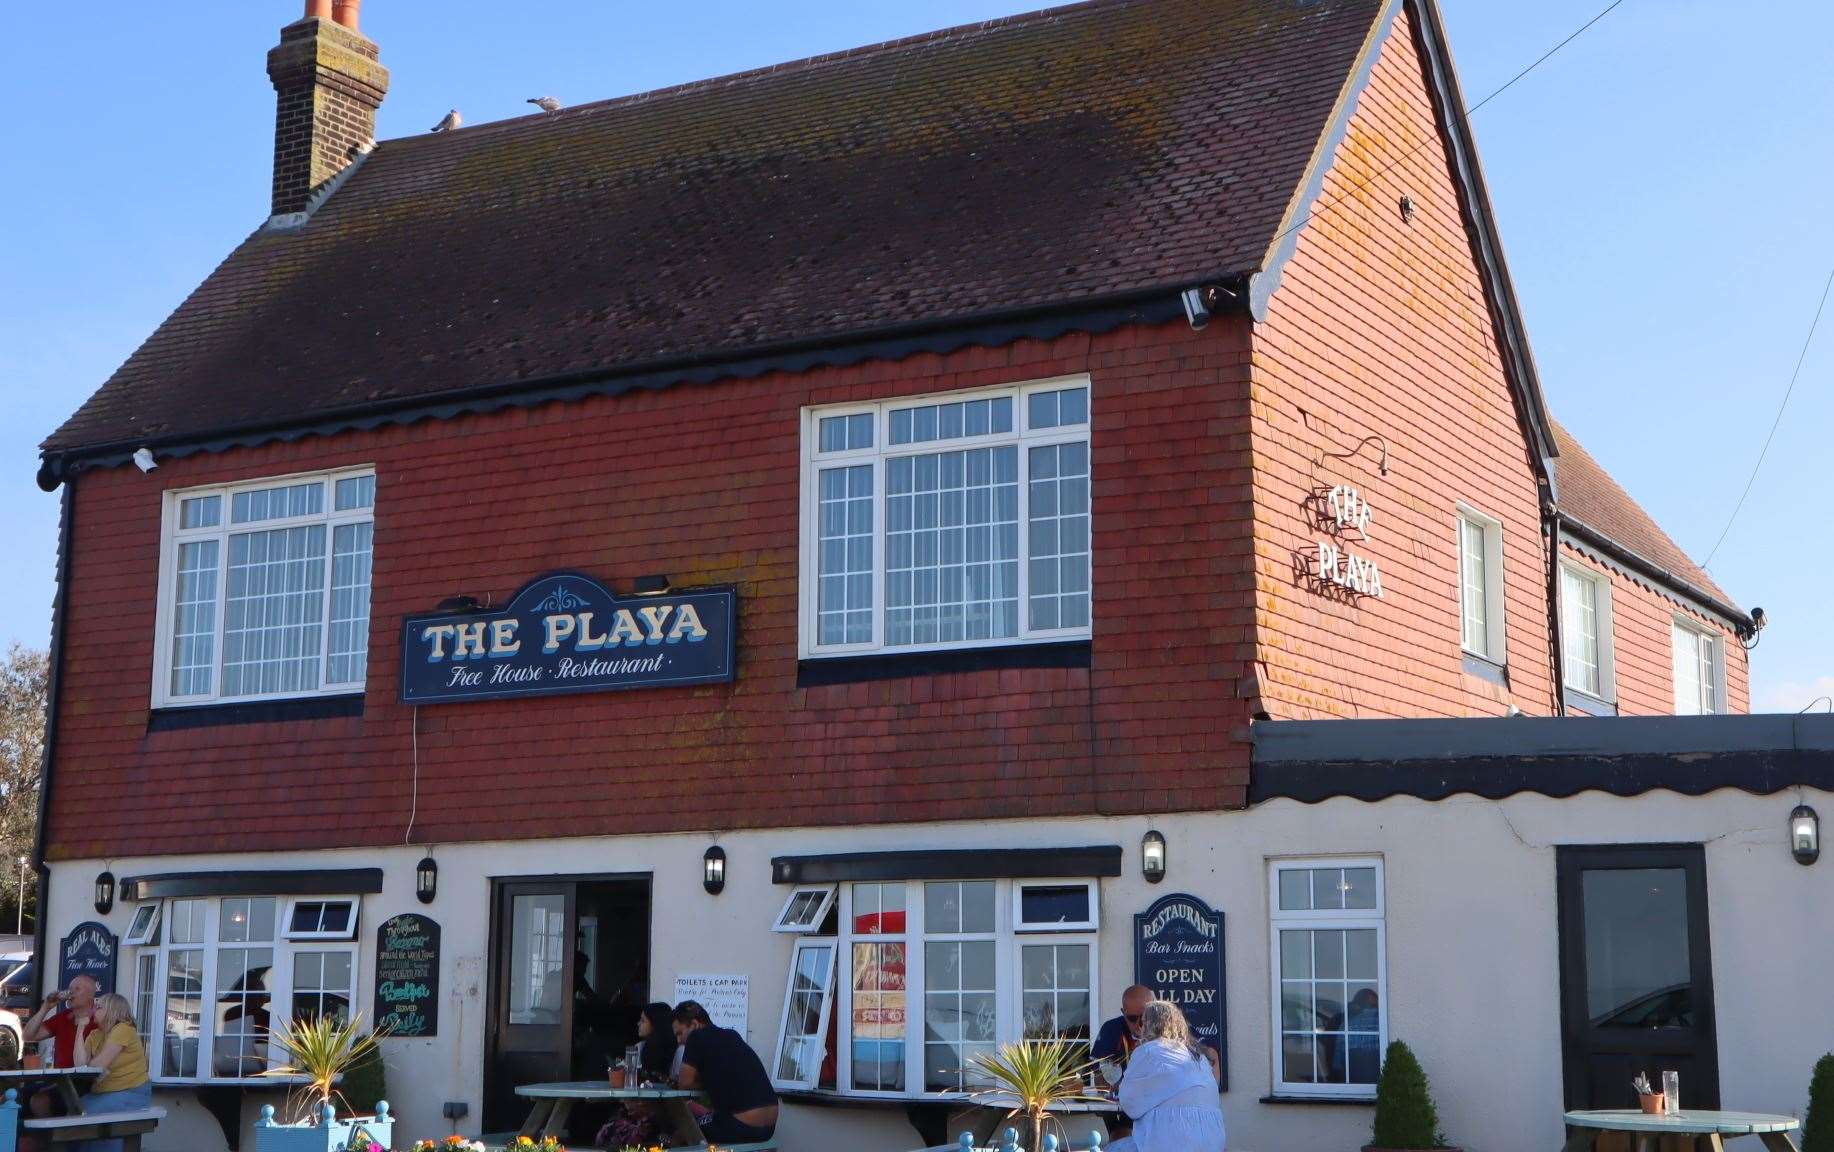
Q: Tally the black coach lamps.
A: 5